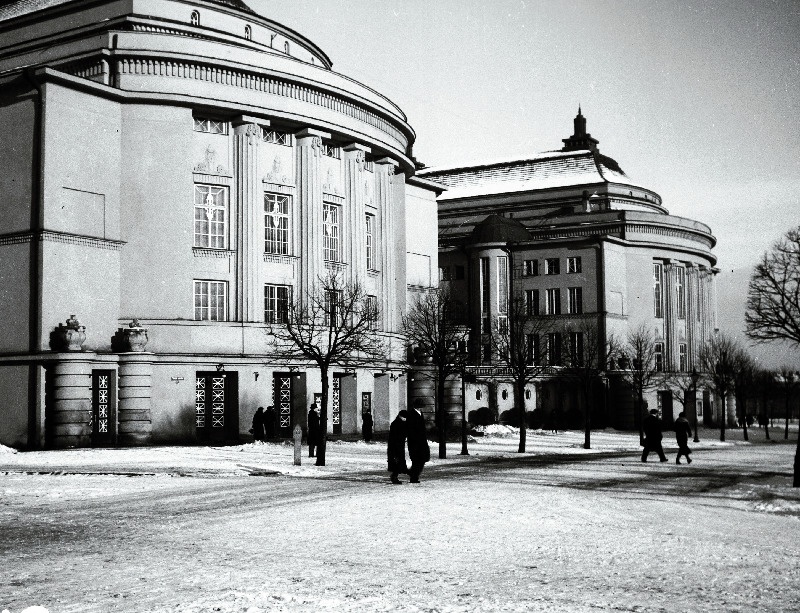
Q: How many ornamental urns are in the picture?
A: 2